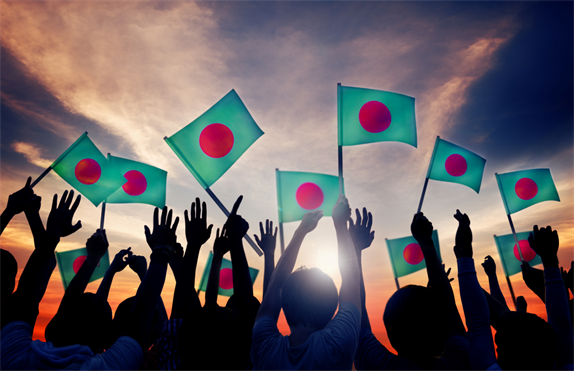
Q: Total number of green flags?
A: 11